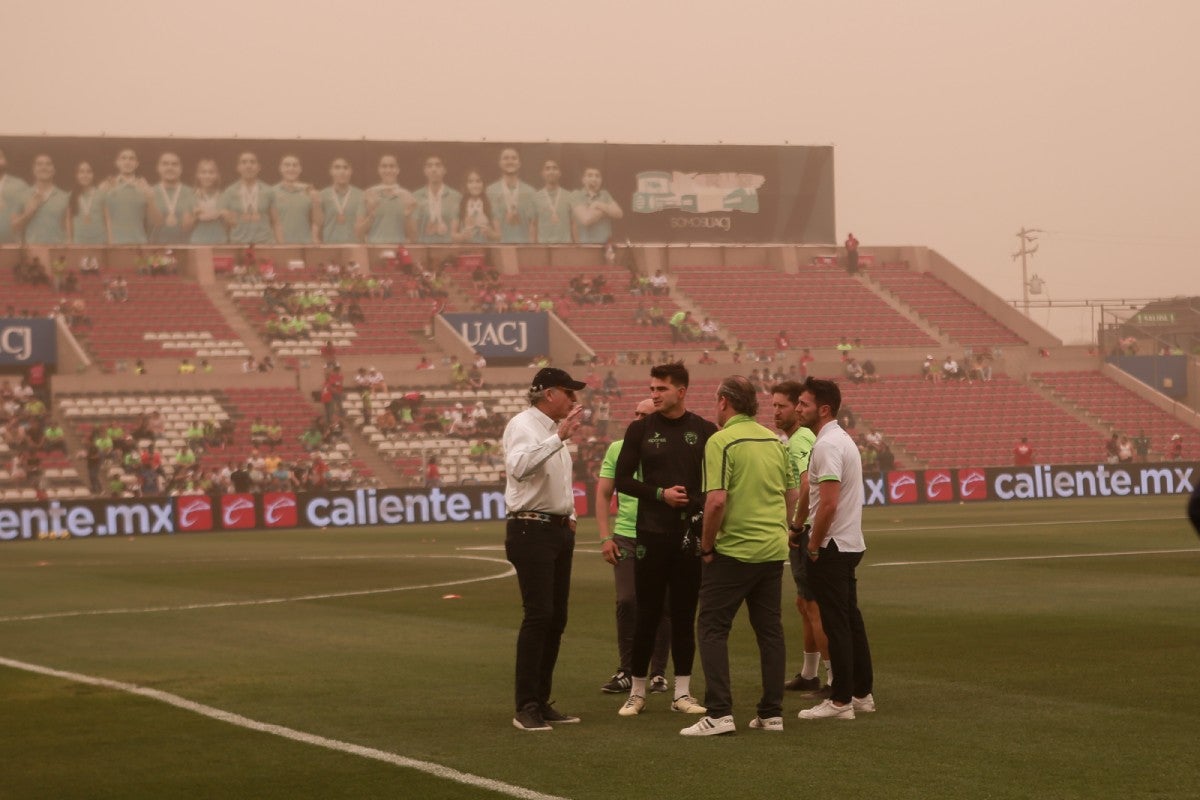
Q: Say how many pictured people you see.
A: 15